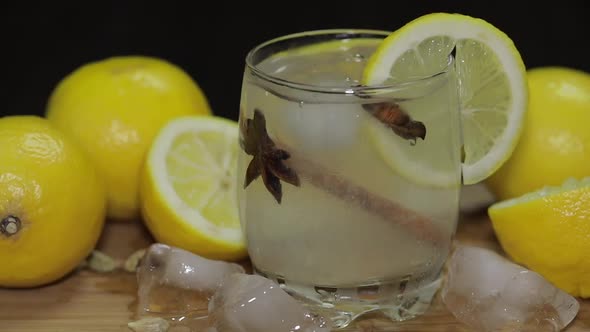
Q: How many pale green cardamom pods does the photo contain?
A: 3